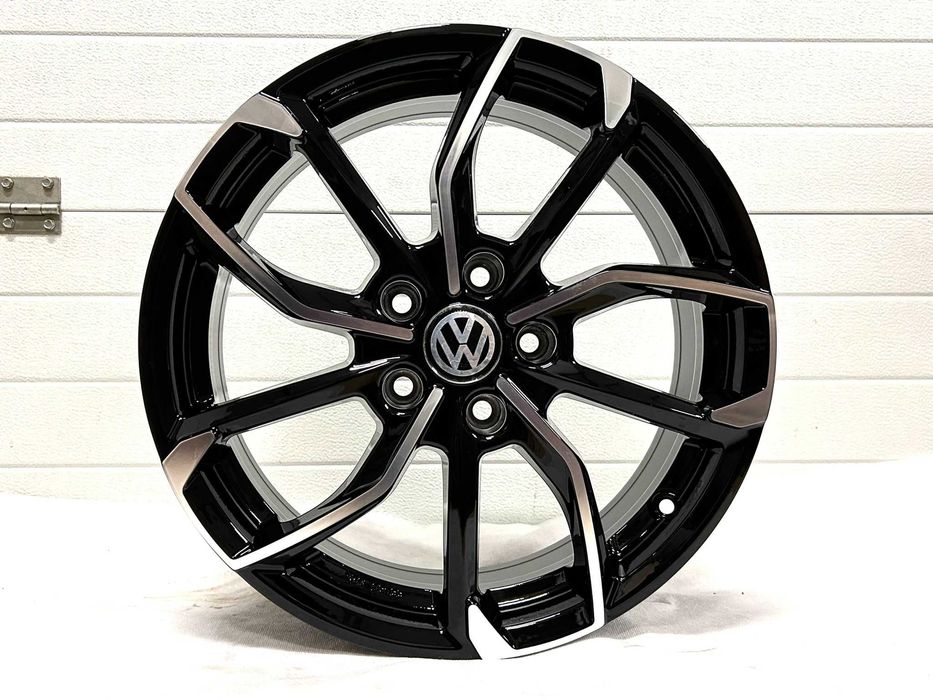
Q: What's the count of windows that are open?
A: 0